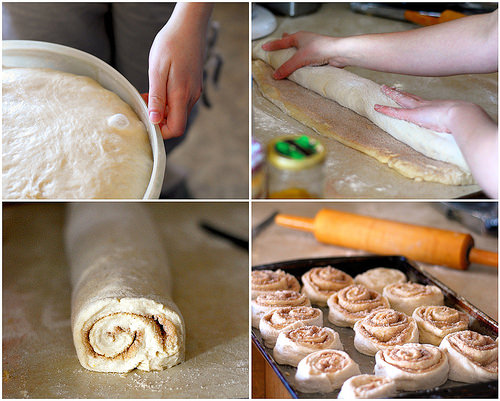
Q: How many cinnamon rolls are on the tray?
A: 14